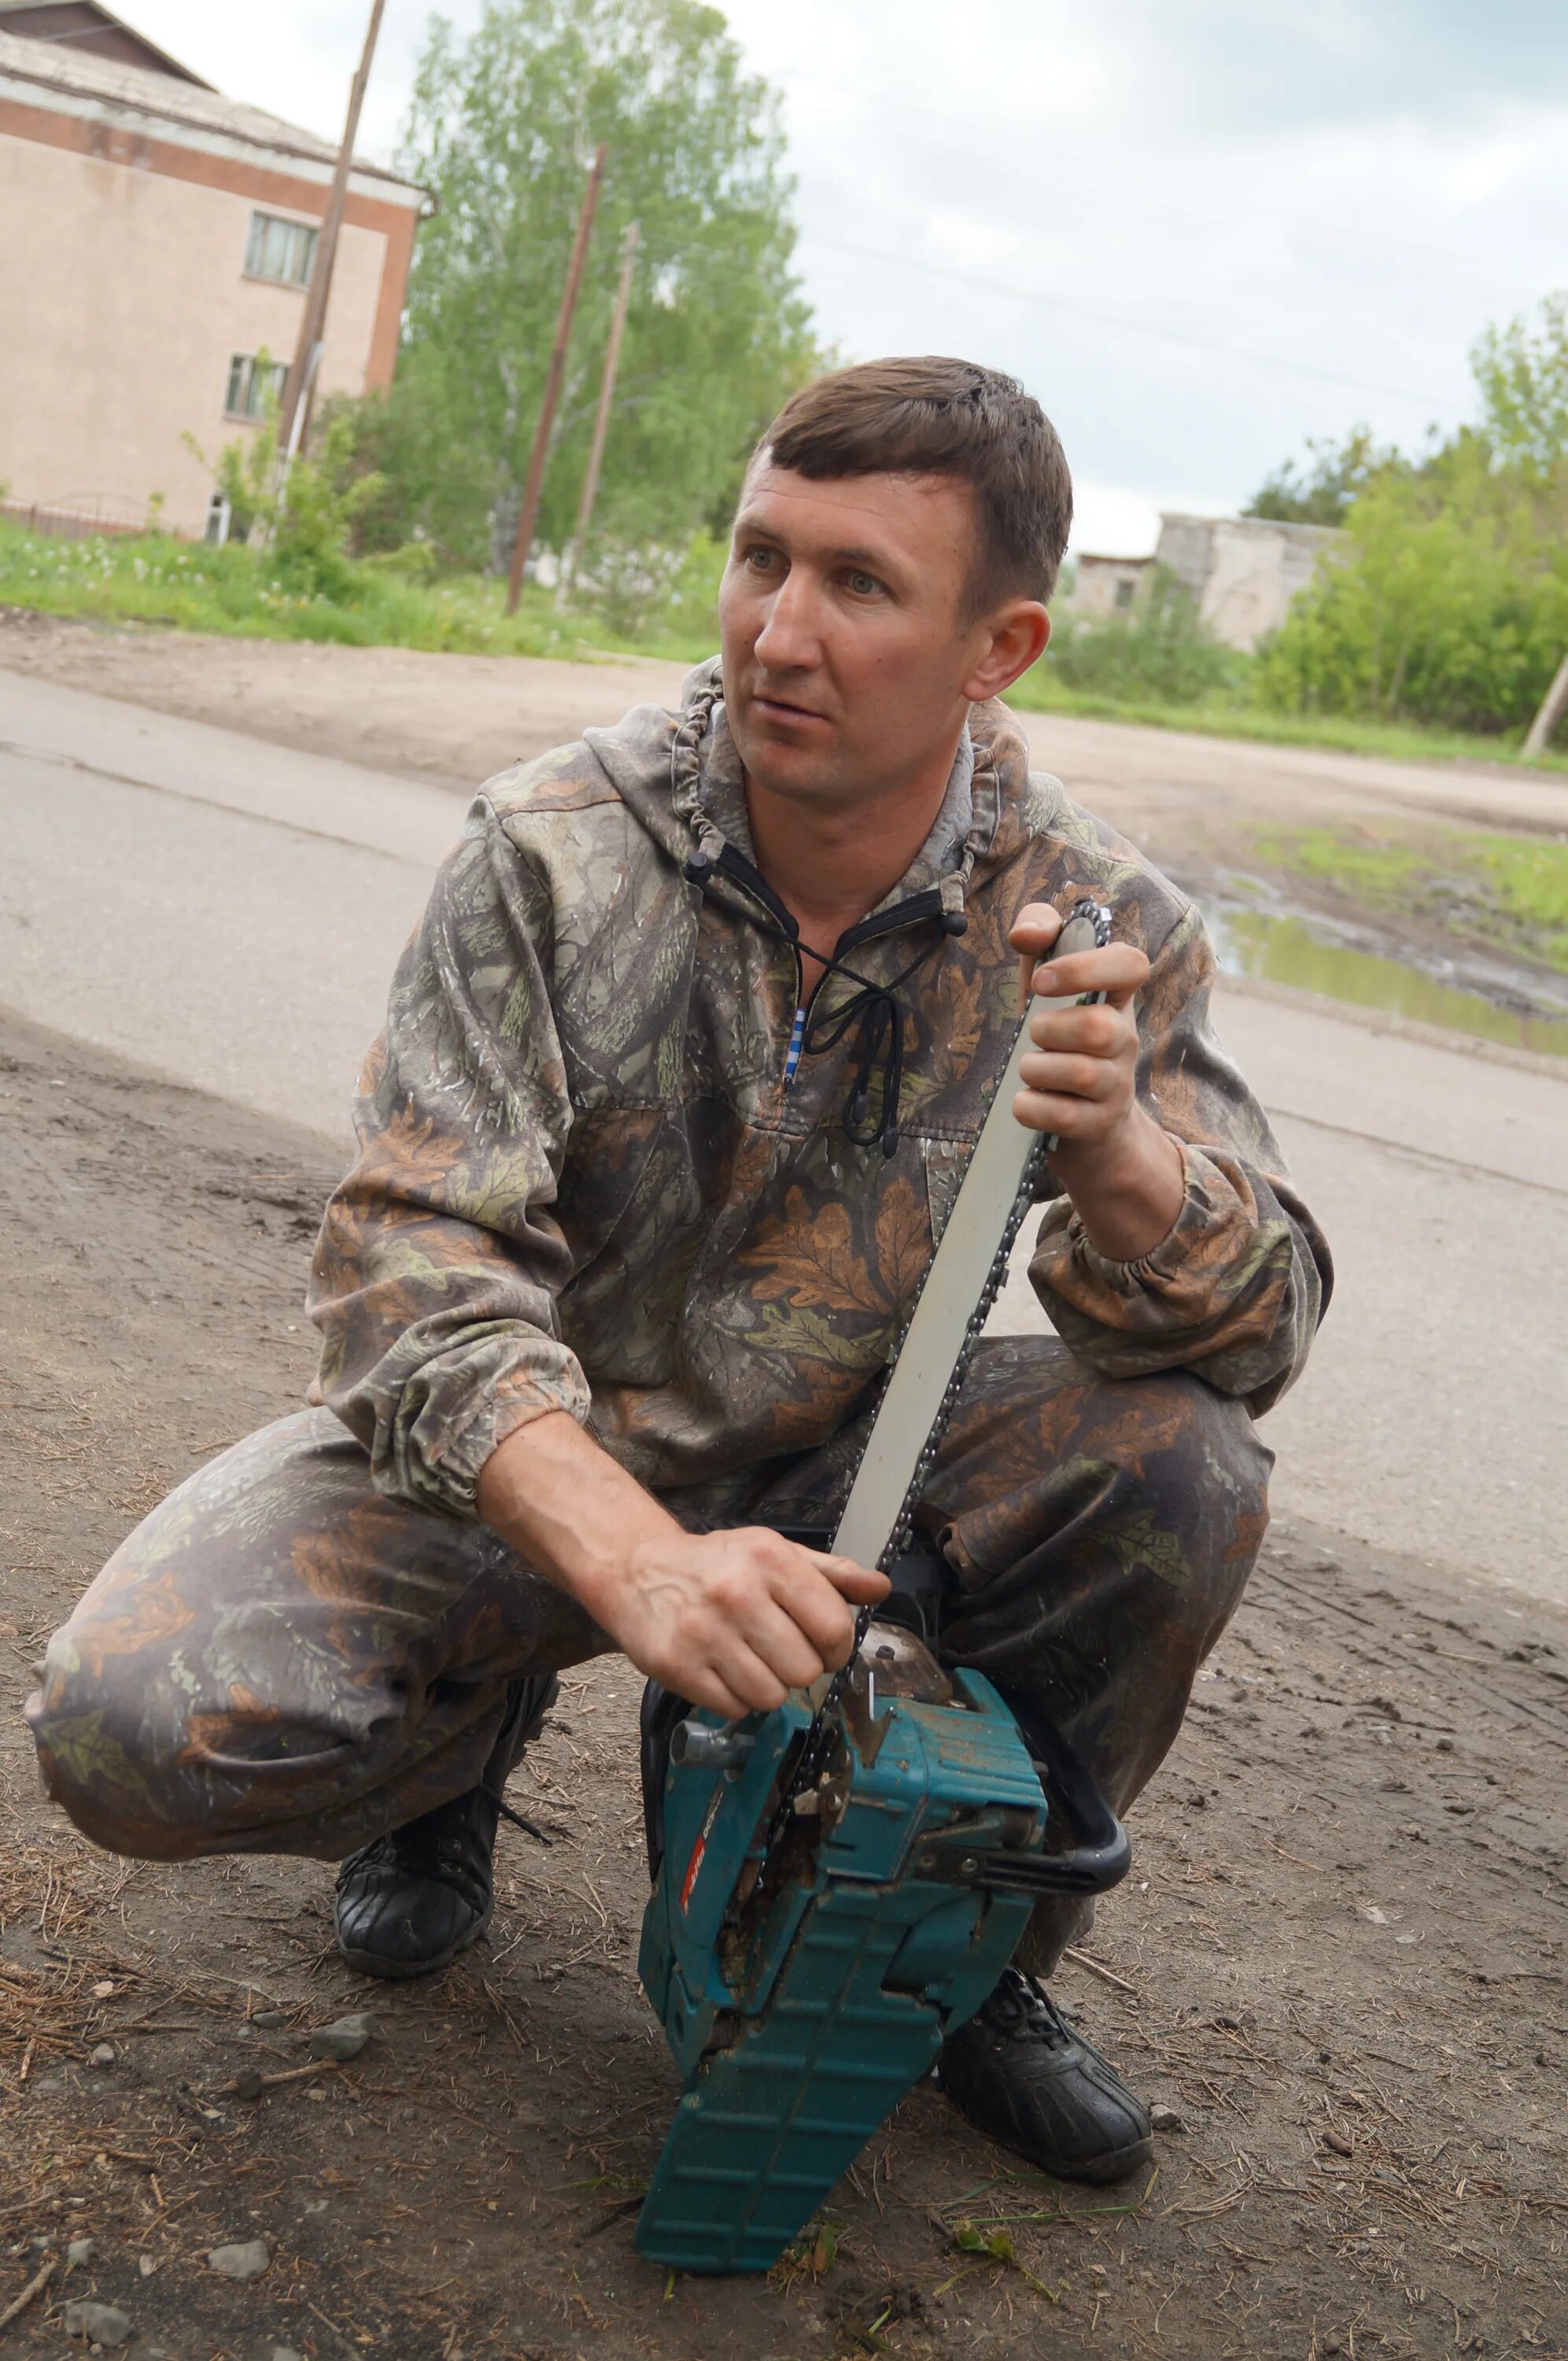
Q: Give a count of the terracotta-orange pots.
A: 0